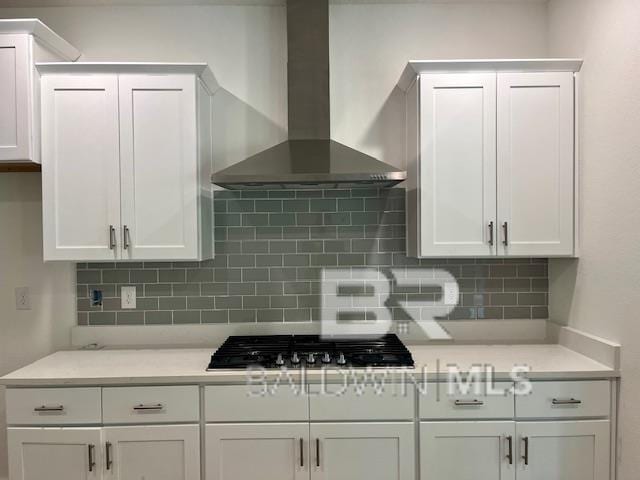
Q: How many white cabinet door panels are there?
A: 11